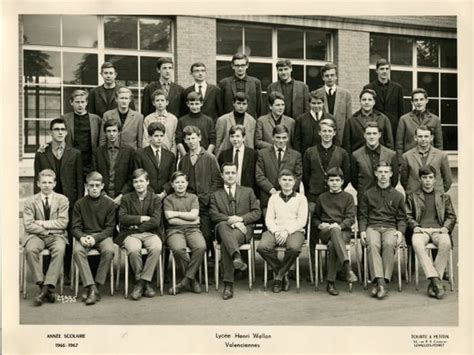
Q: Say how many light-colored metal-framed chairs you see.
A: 9